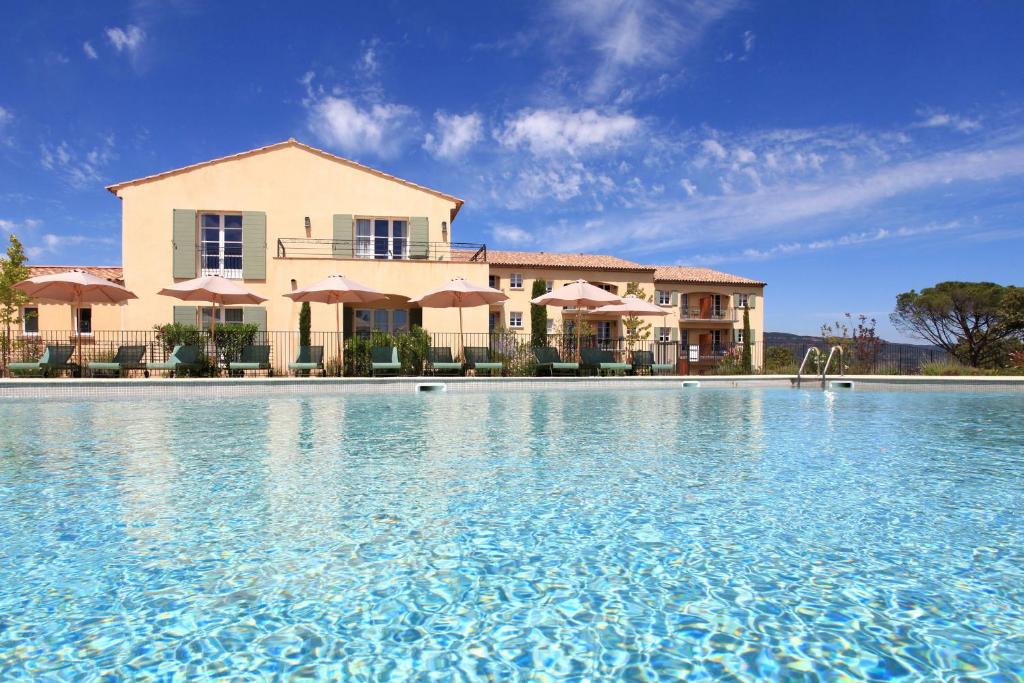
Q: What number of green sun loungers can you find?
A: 12